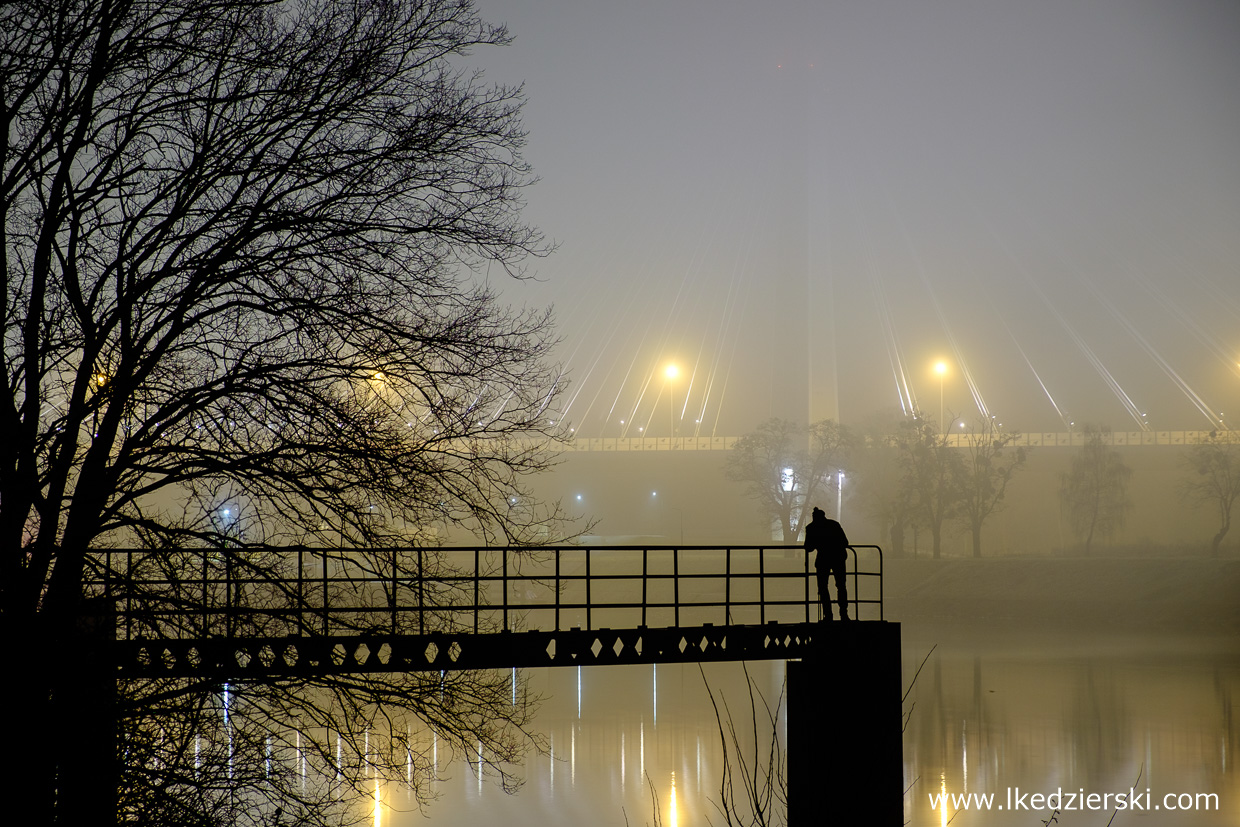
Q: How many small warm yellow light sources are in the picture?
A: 5